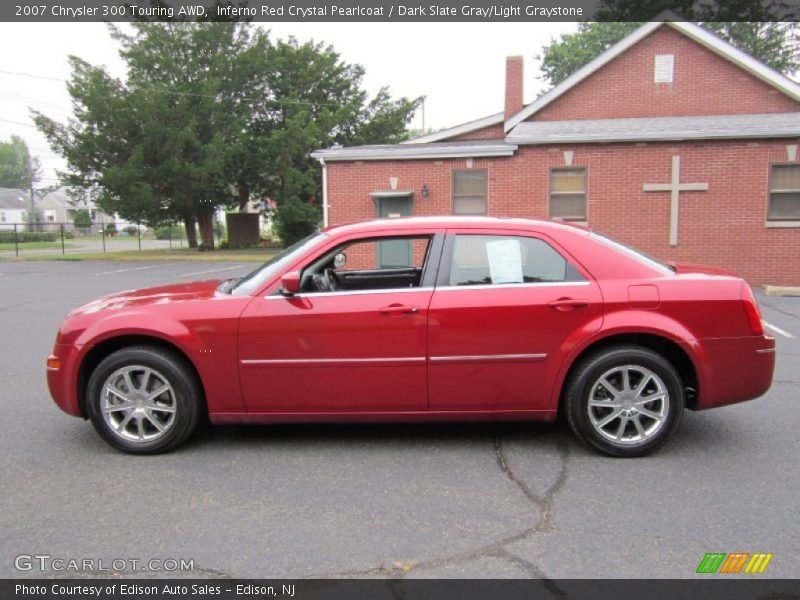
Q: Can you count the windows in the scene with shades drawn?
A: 3